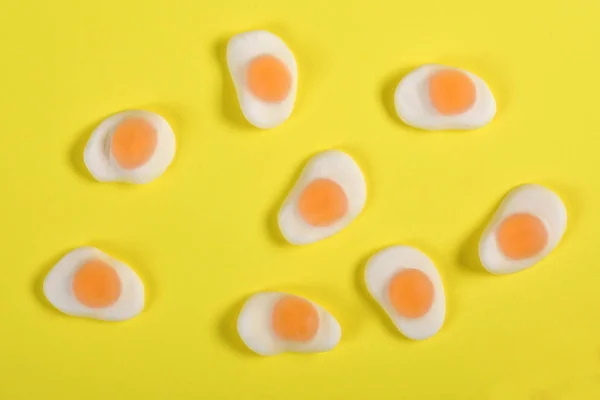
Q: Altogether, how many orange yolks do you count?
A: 8